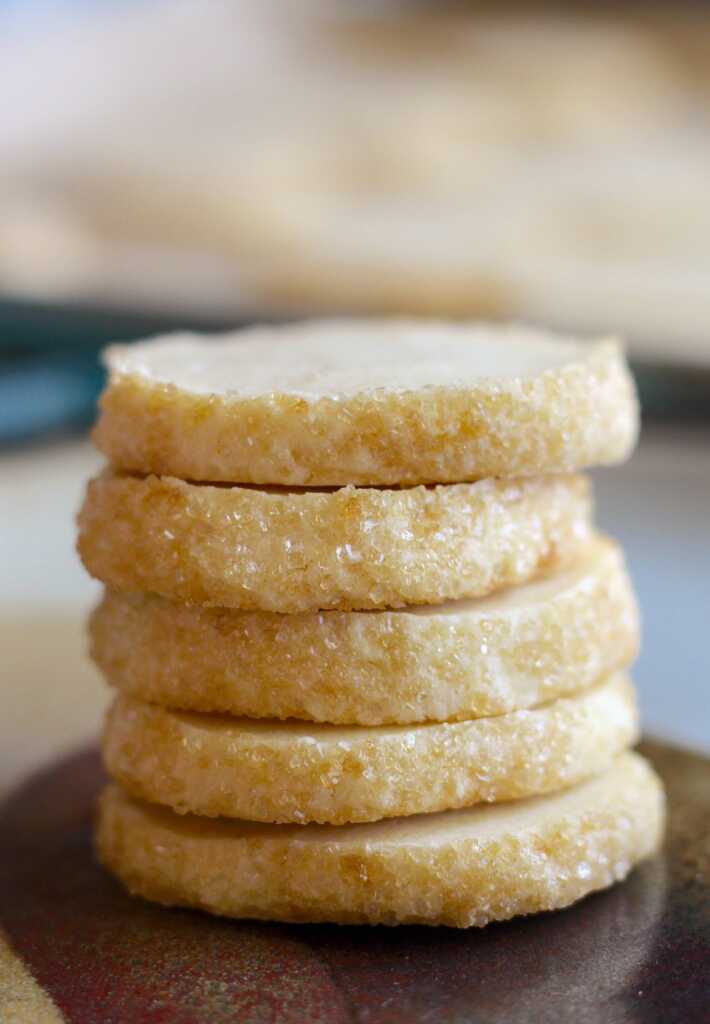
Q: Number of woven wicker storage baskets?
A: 0